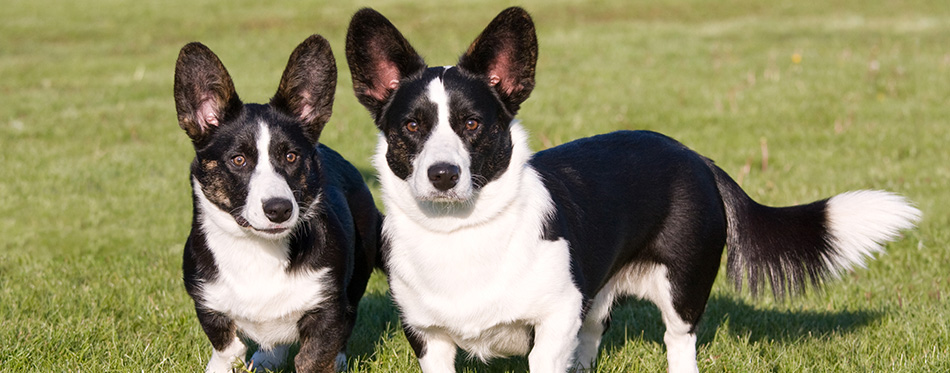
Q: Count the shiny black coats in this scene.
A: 2